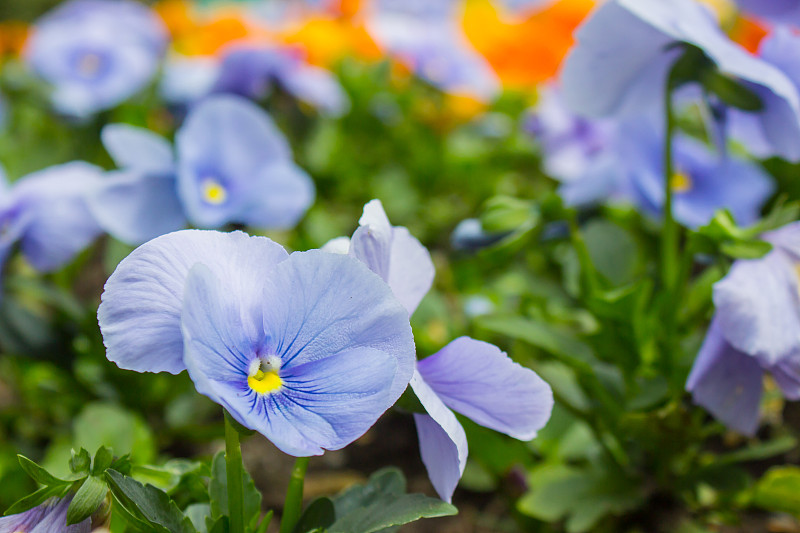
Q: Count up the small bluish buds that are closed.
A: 1